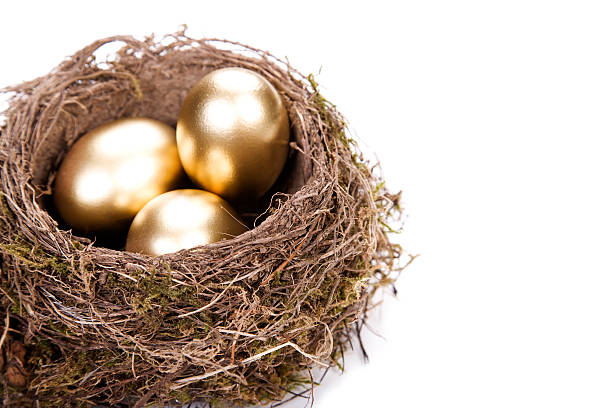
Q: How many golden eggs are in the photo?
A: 3